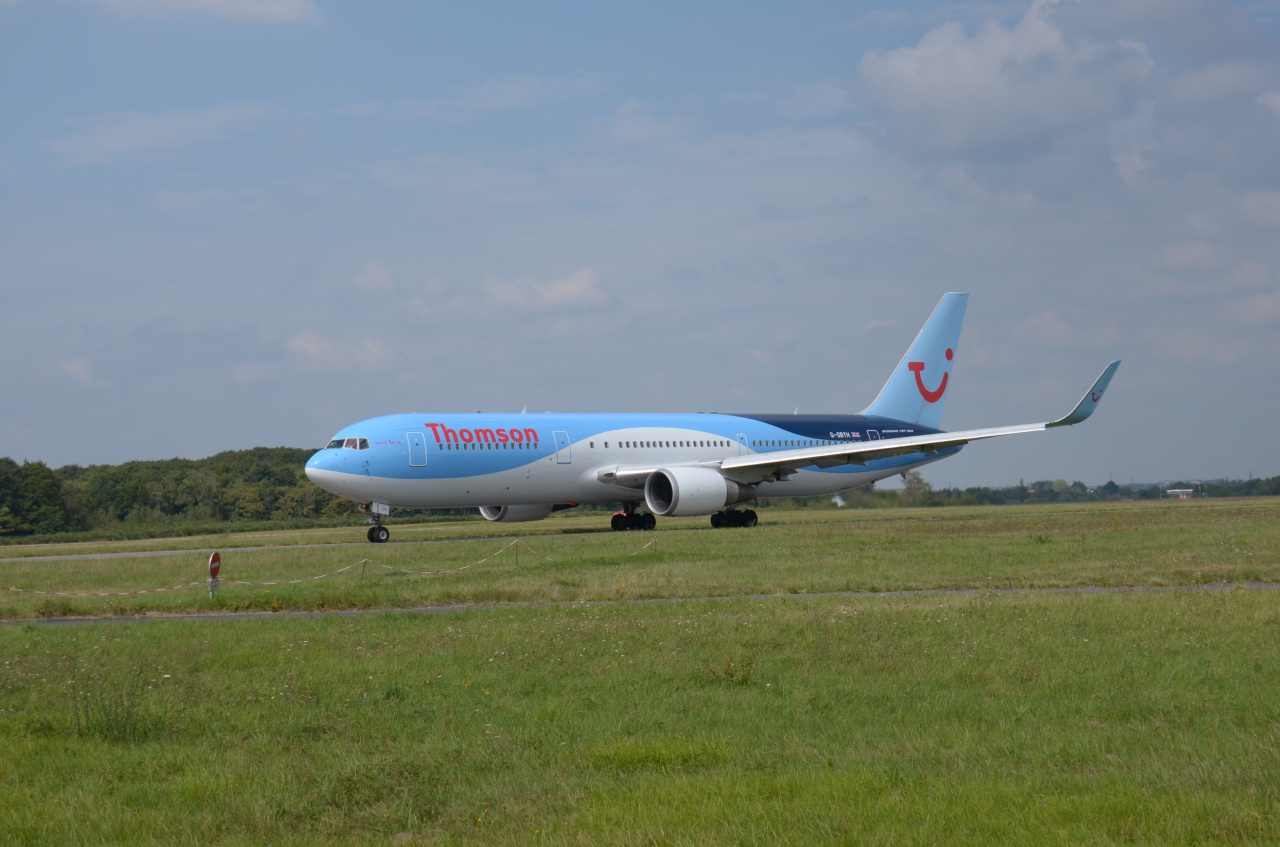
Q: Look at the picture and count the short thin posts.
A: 3